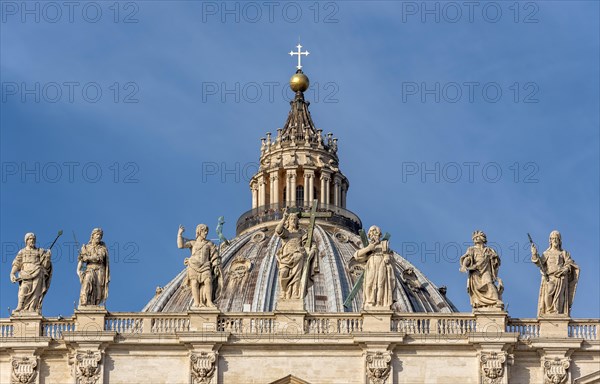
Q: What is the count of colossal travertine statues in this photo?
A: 7